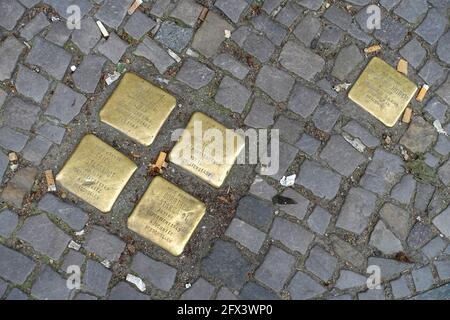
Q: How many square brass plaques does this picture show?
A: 5